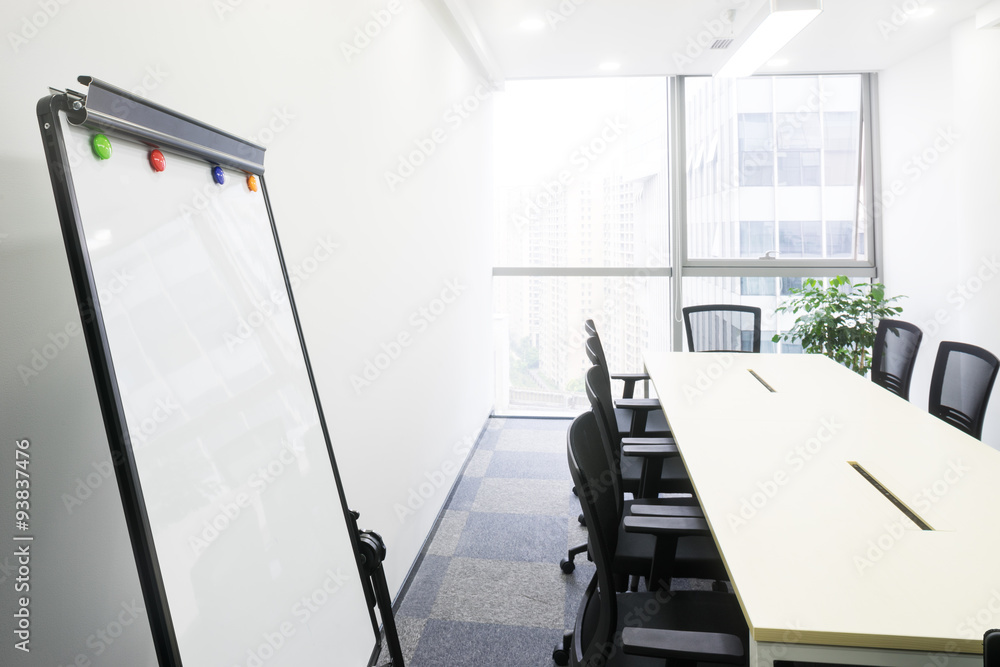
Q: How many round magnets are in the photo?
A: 4